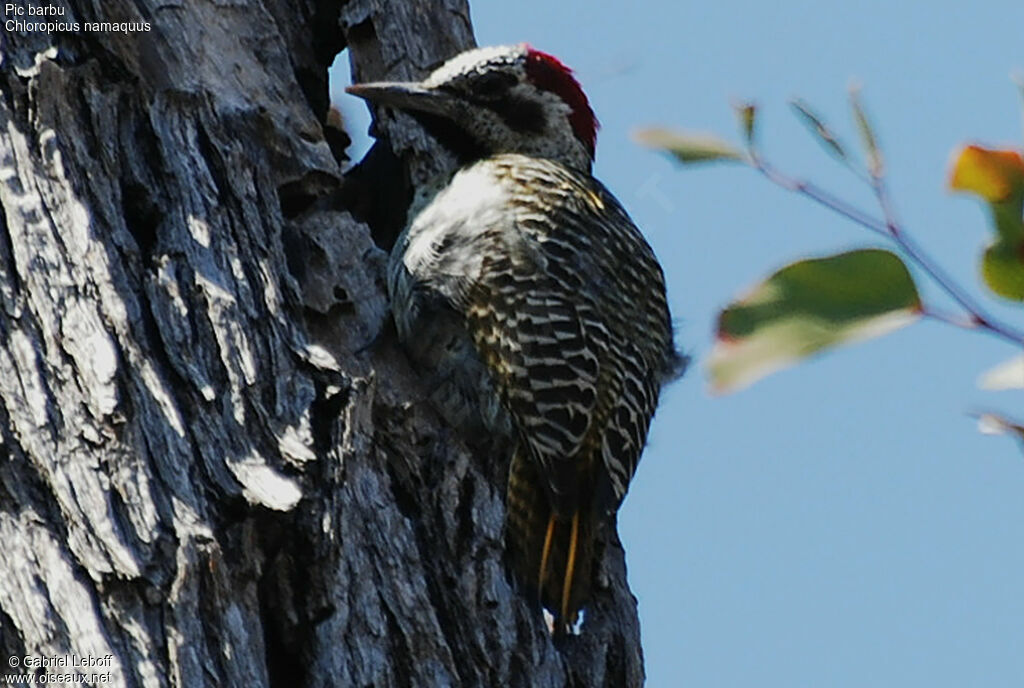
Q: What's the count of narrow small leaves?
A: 4